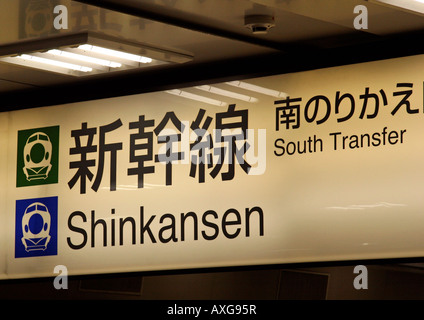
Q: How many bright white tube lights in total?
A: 3